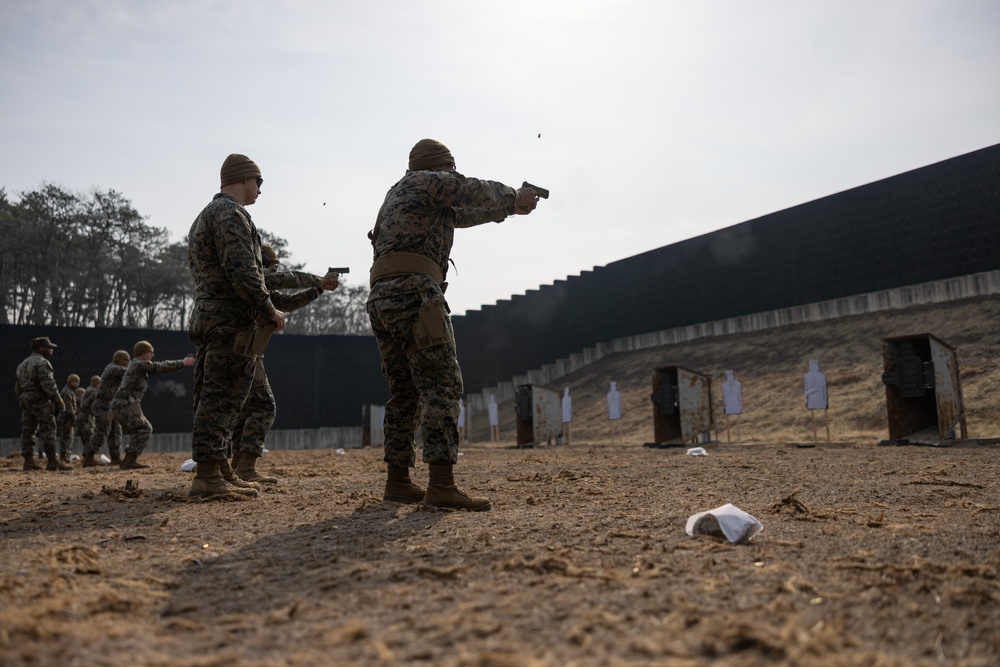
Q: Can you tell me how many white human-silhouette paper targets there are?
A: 6